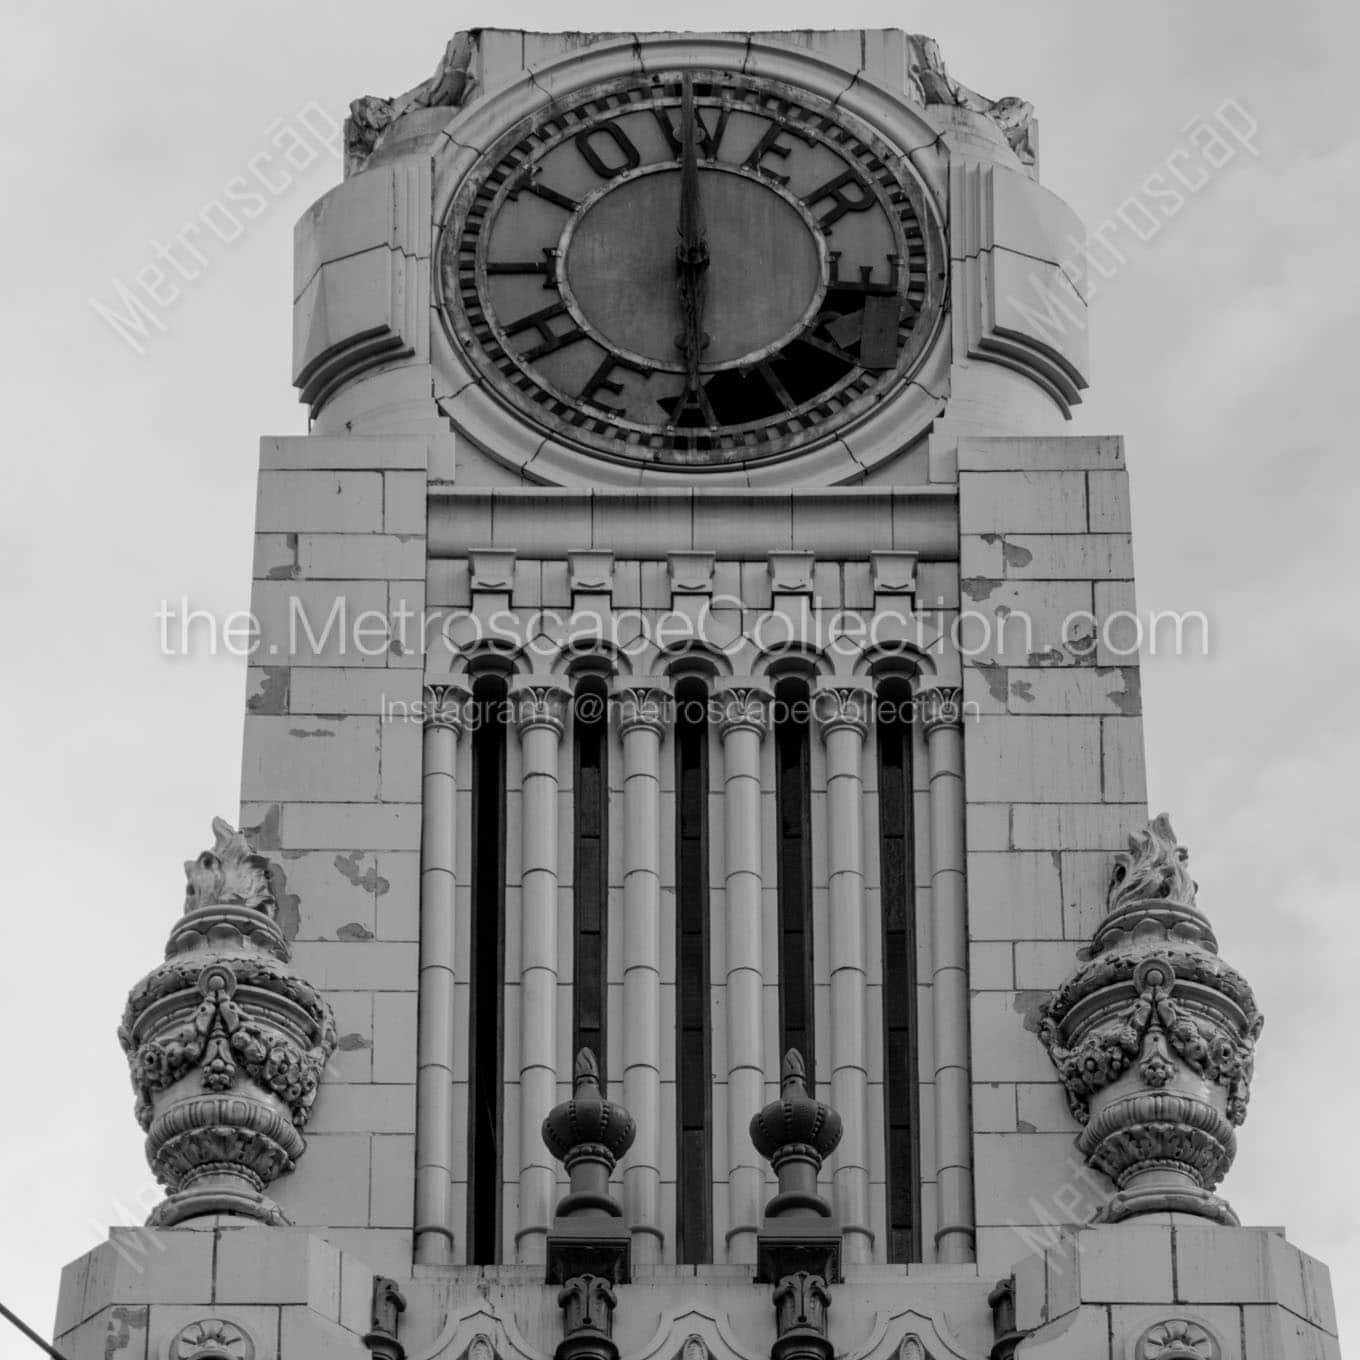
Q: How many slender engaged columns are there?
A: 6